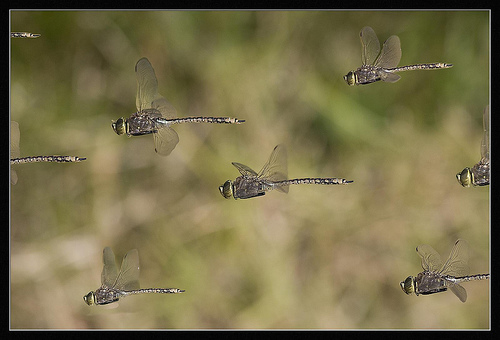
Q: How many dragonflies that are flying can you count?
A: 8